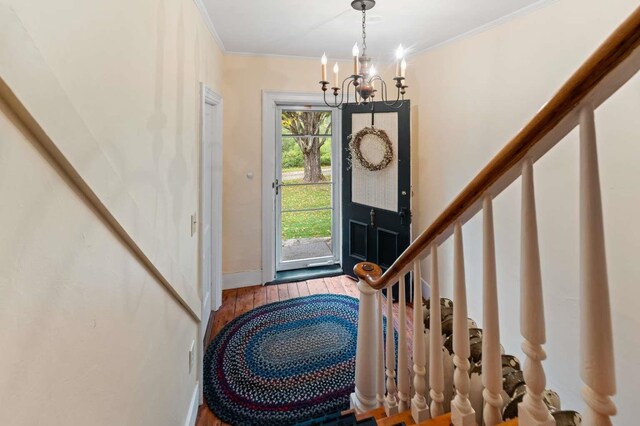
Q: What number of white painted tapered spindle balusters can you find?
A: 9